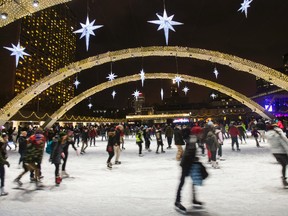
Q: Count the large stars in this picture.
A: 4